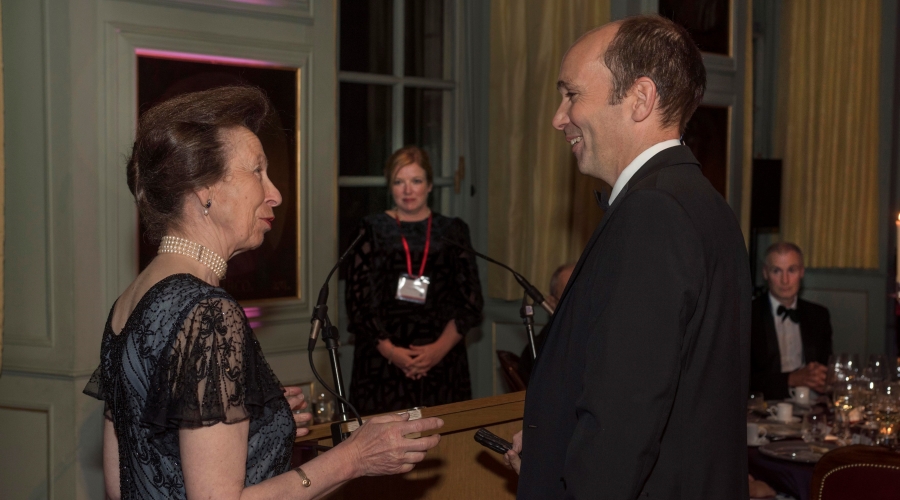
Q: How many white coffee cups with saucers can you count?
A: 3